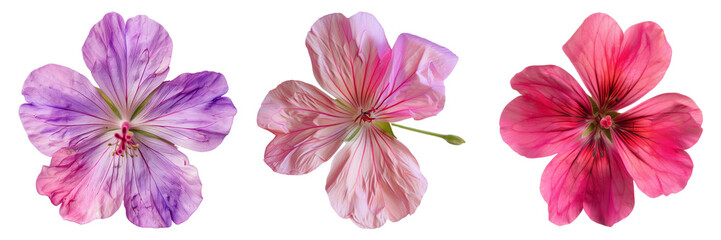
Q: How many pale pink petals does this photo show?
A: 4